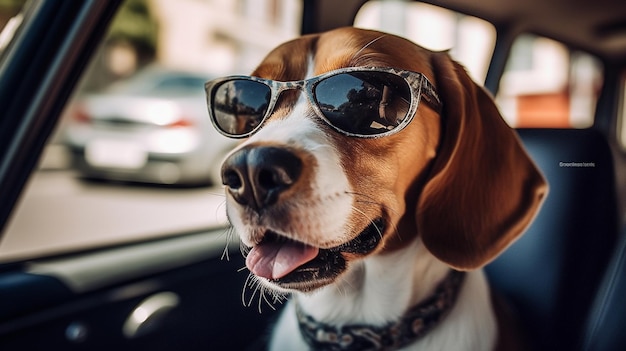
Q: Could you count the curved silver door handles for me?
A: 1